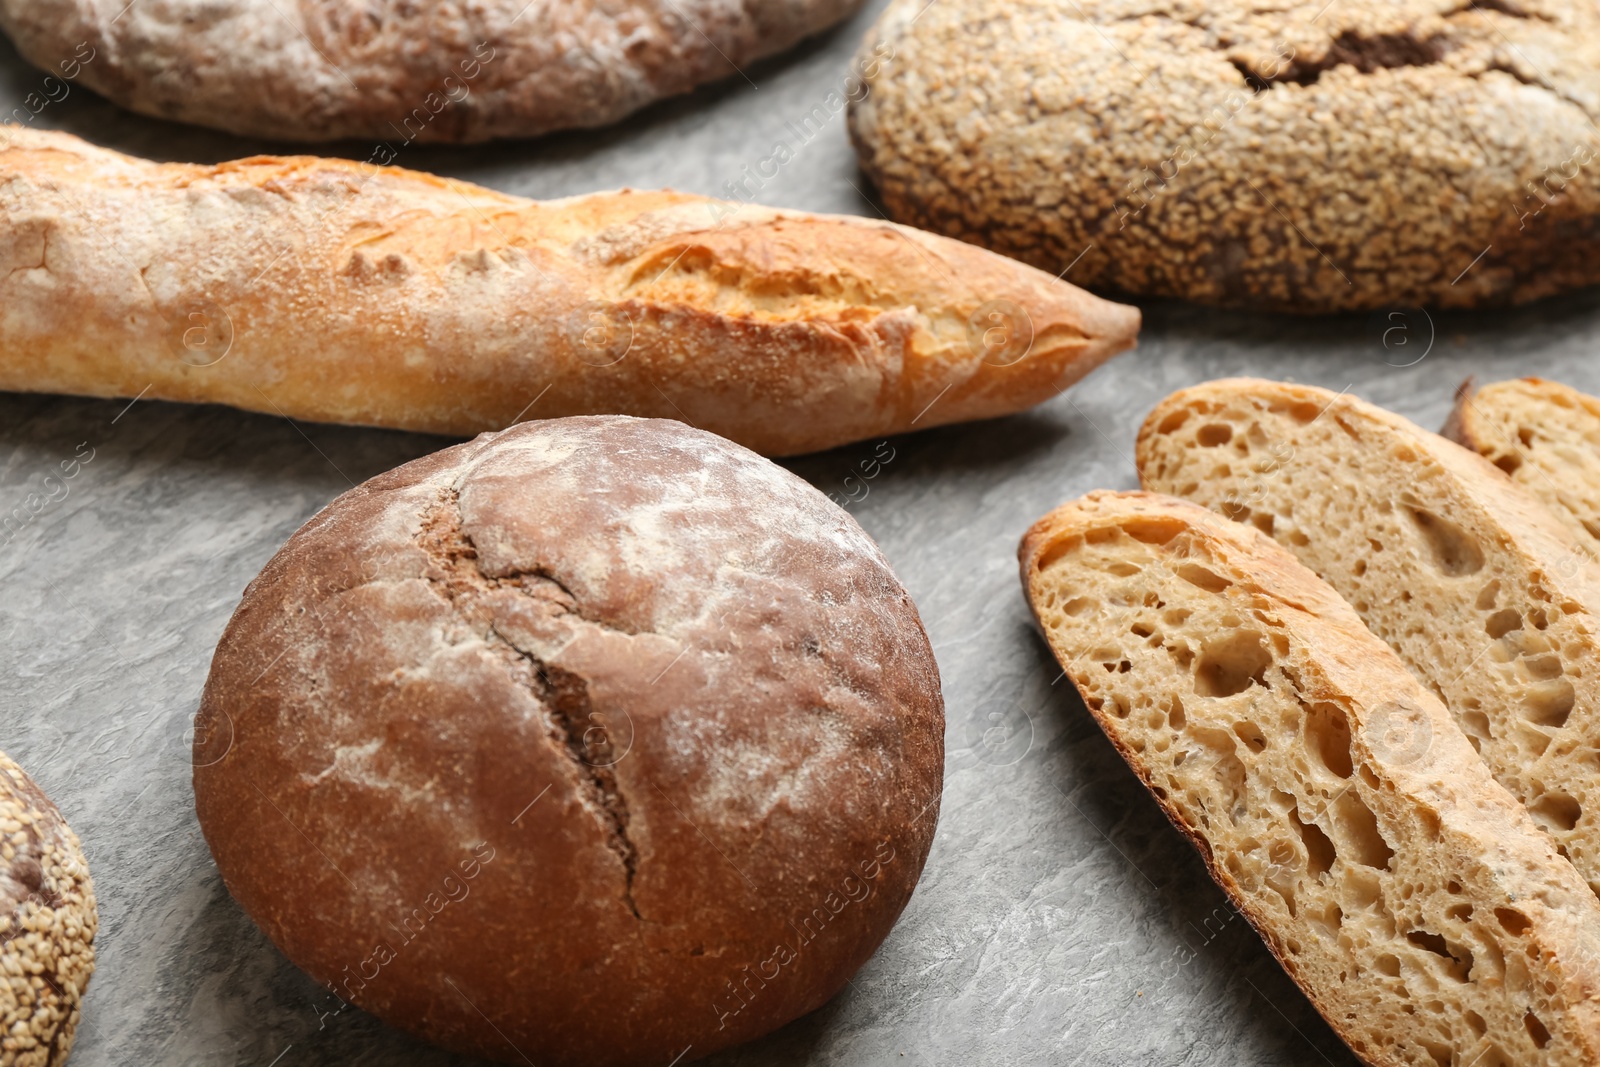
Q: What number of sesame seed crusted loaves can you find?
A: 2